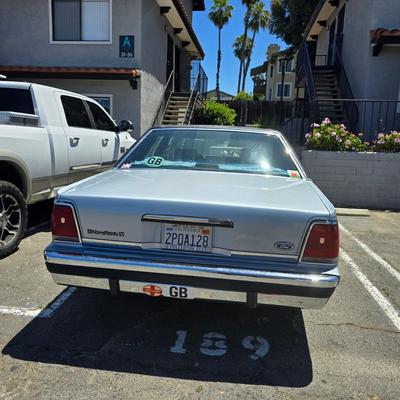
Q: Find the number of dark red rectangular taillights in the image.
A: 2